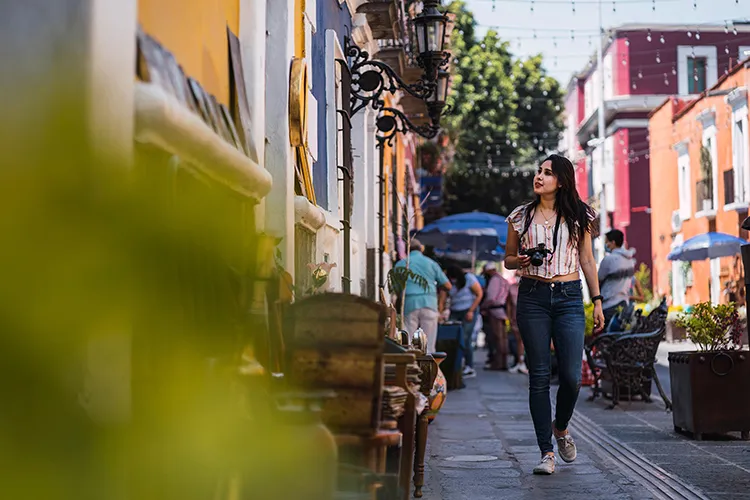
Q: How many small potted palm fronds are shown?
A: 1